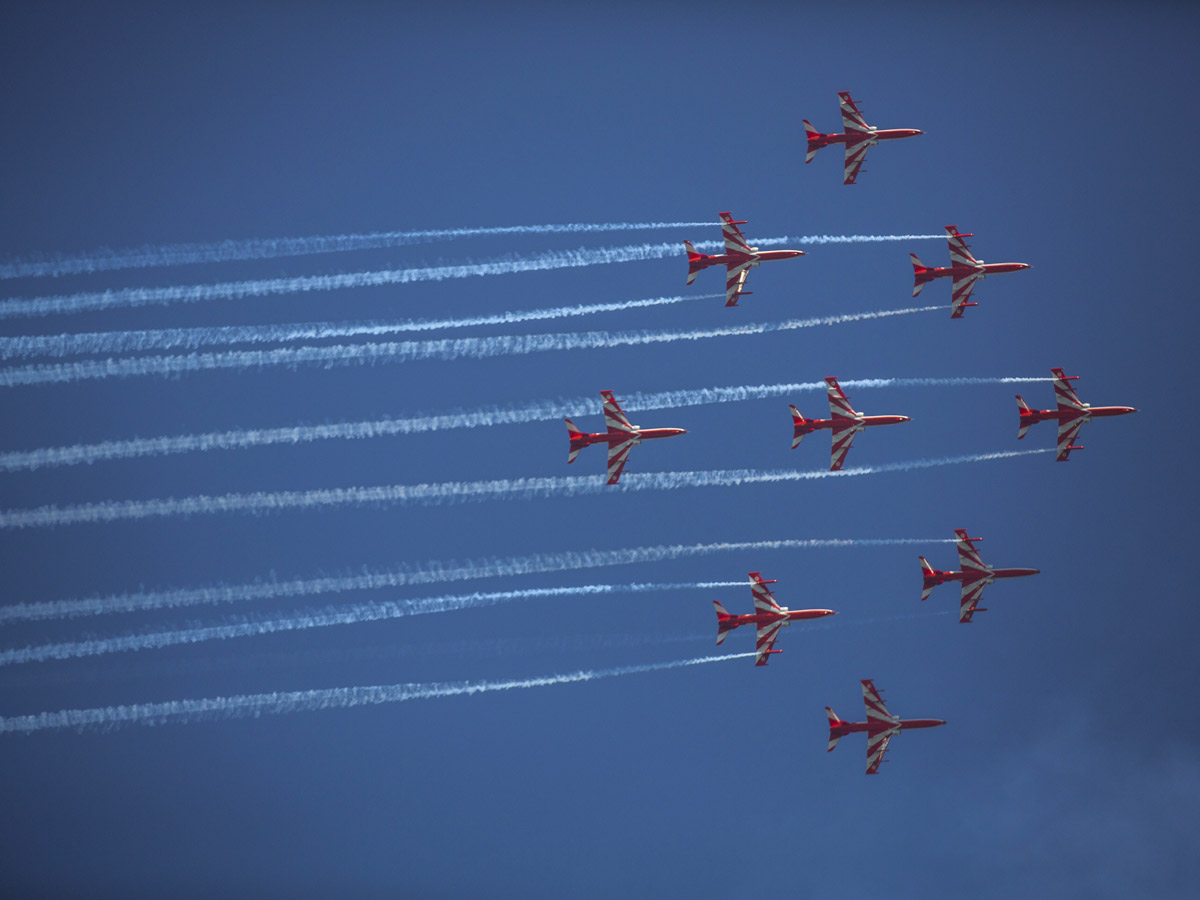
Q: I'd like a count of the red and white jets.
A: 9